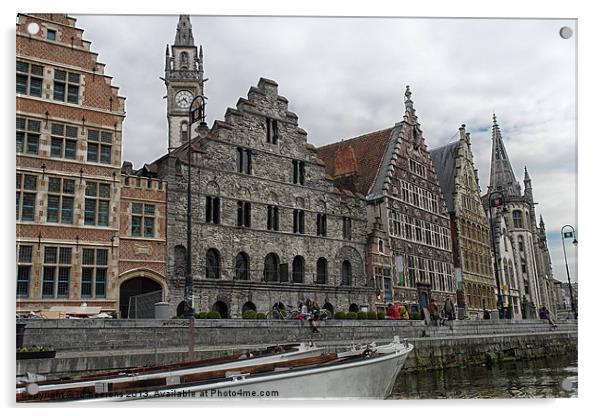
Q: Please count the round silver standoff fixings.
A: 4